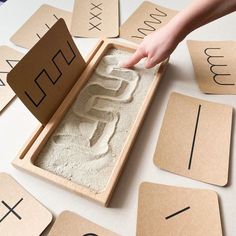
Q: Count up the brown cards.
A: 10